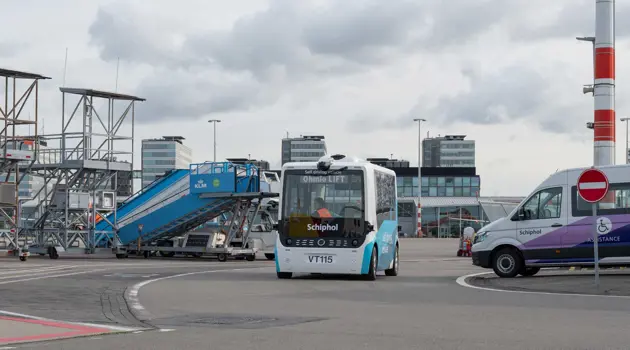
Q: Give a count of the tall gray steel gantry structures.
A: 2